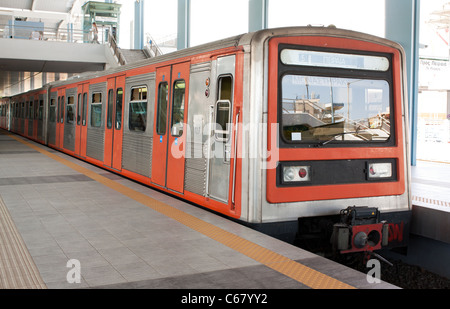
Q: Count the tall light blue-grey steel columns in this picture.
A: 4